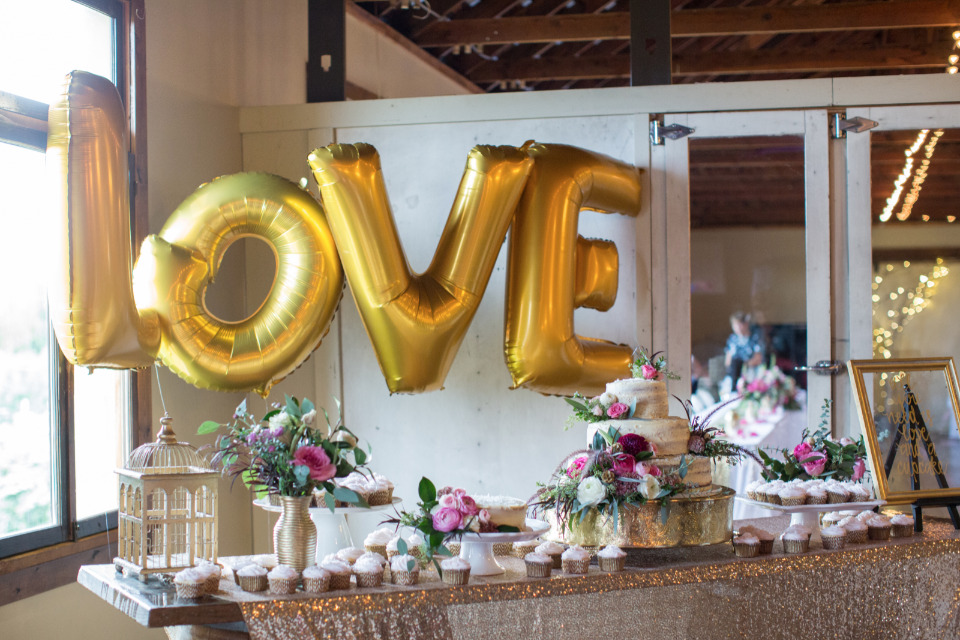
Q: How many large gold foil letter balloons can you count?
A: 4